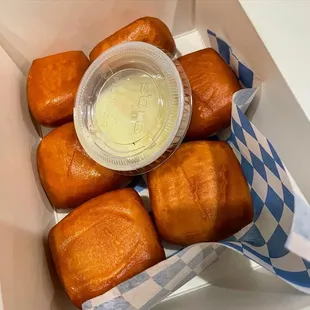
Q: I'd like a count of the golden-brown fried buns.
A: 6